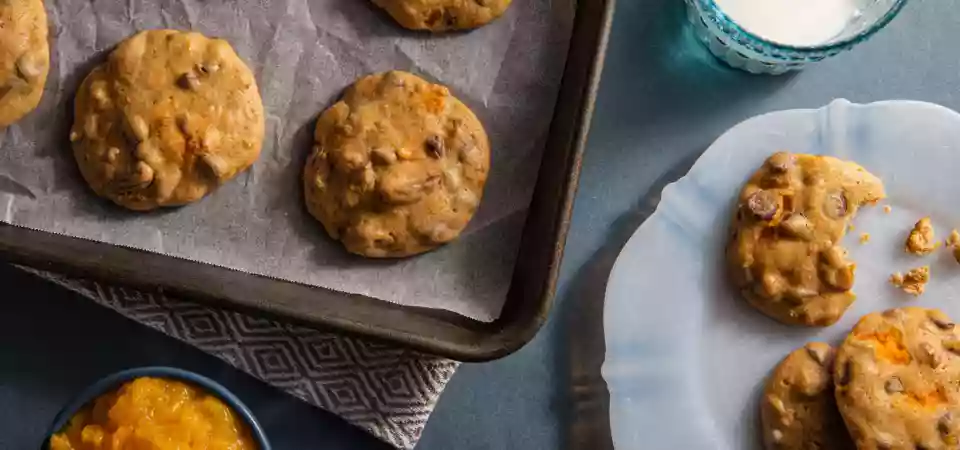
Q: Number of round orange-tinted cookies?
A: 7